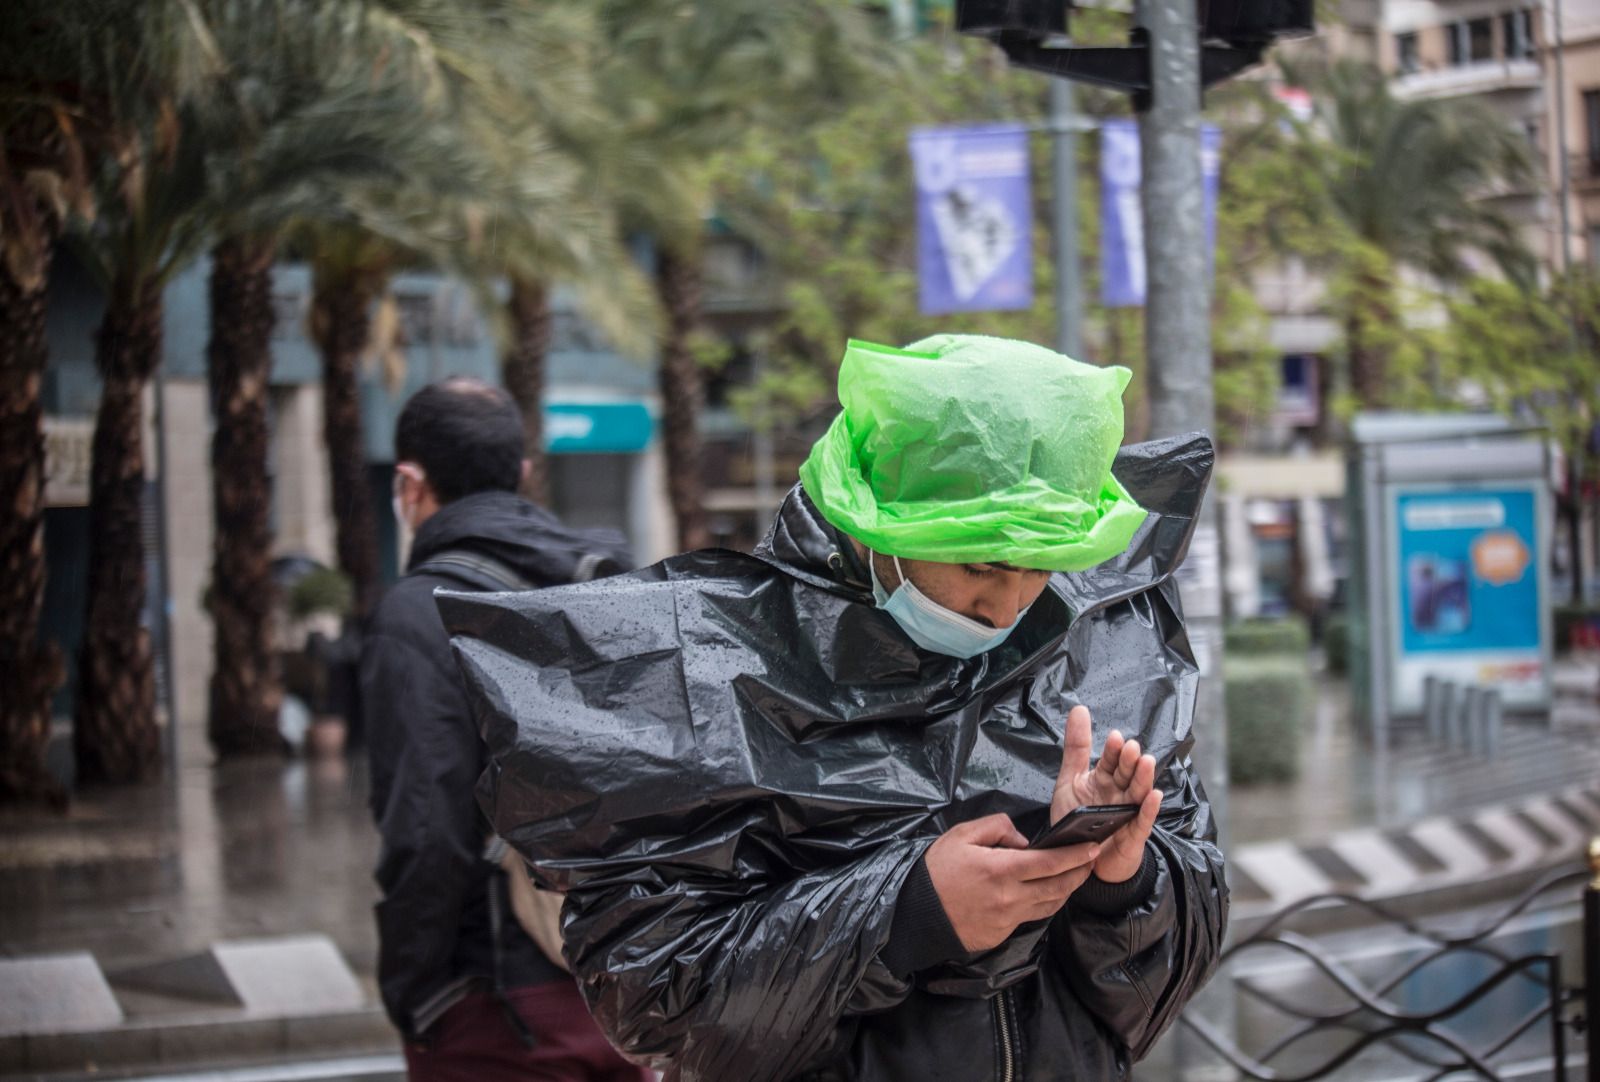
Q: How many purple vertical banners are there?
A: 2